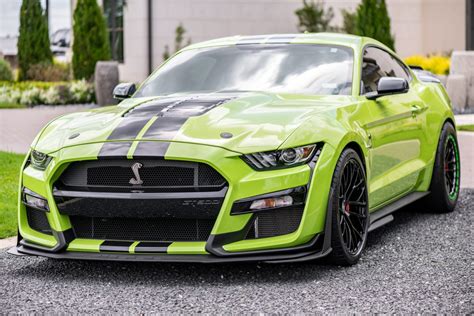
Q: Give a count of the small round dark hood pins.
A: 2